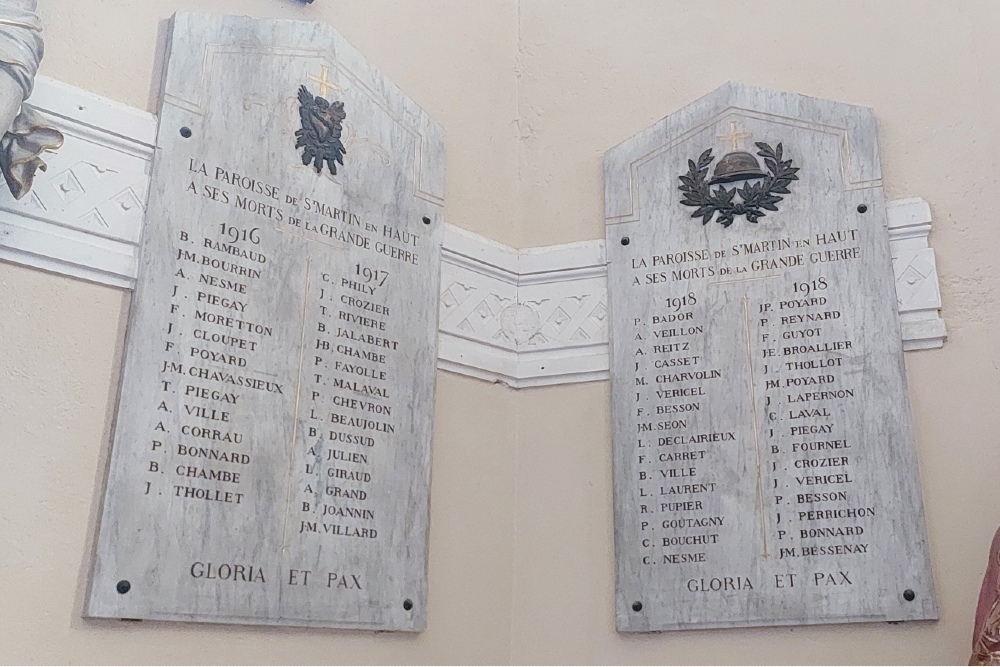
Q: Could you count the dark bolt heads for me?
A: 8